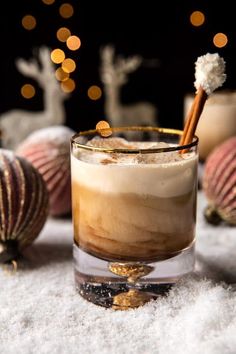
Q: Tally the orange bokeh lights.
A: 14